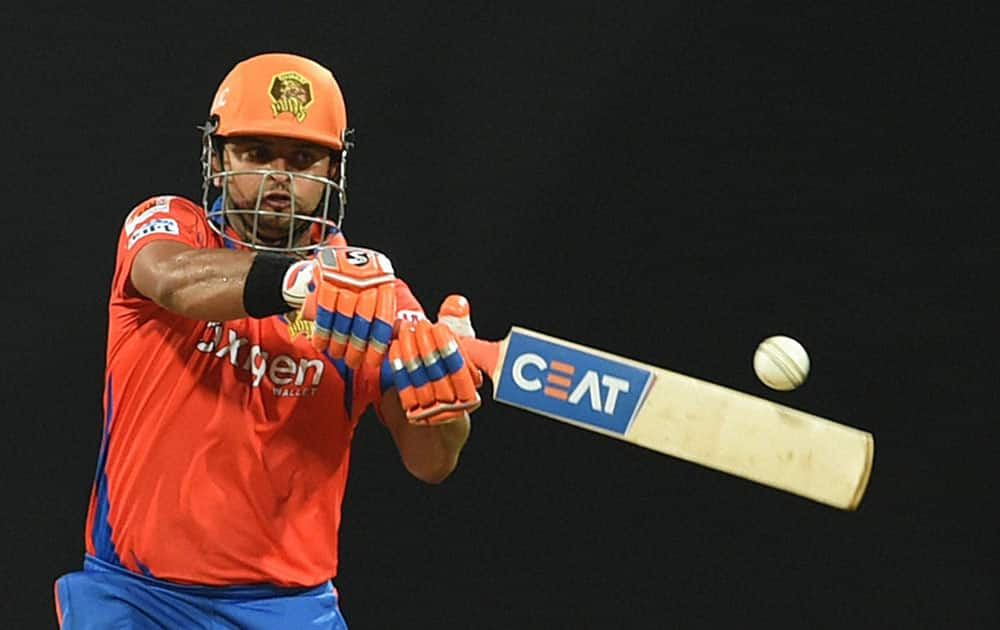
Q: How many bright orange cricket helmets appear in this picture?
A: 1